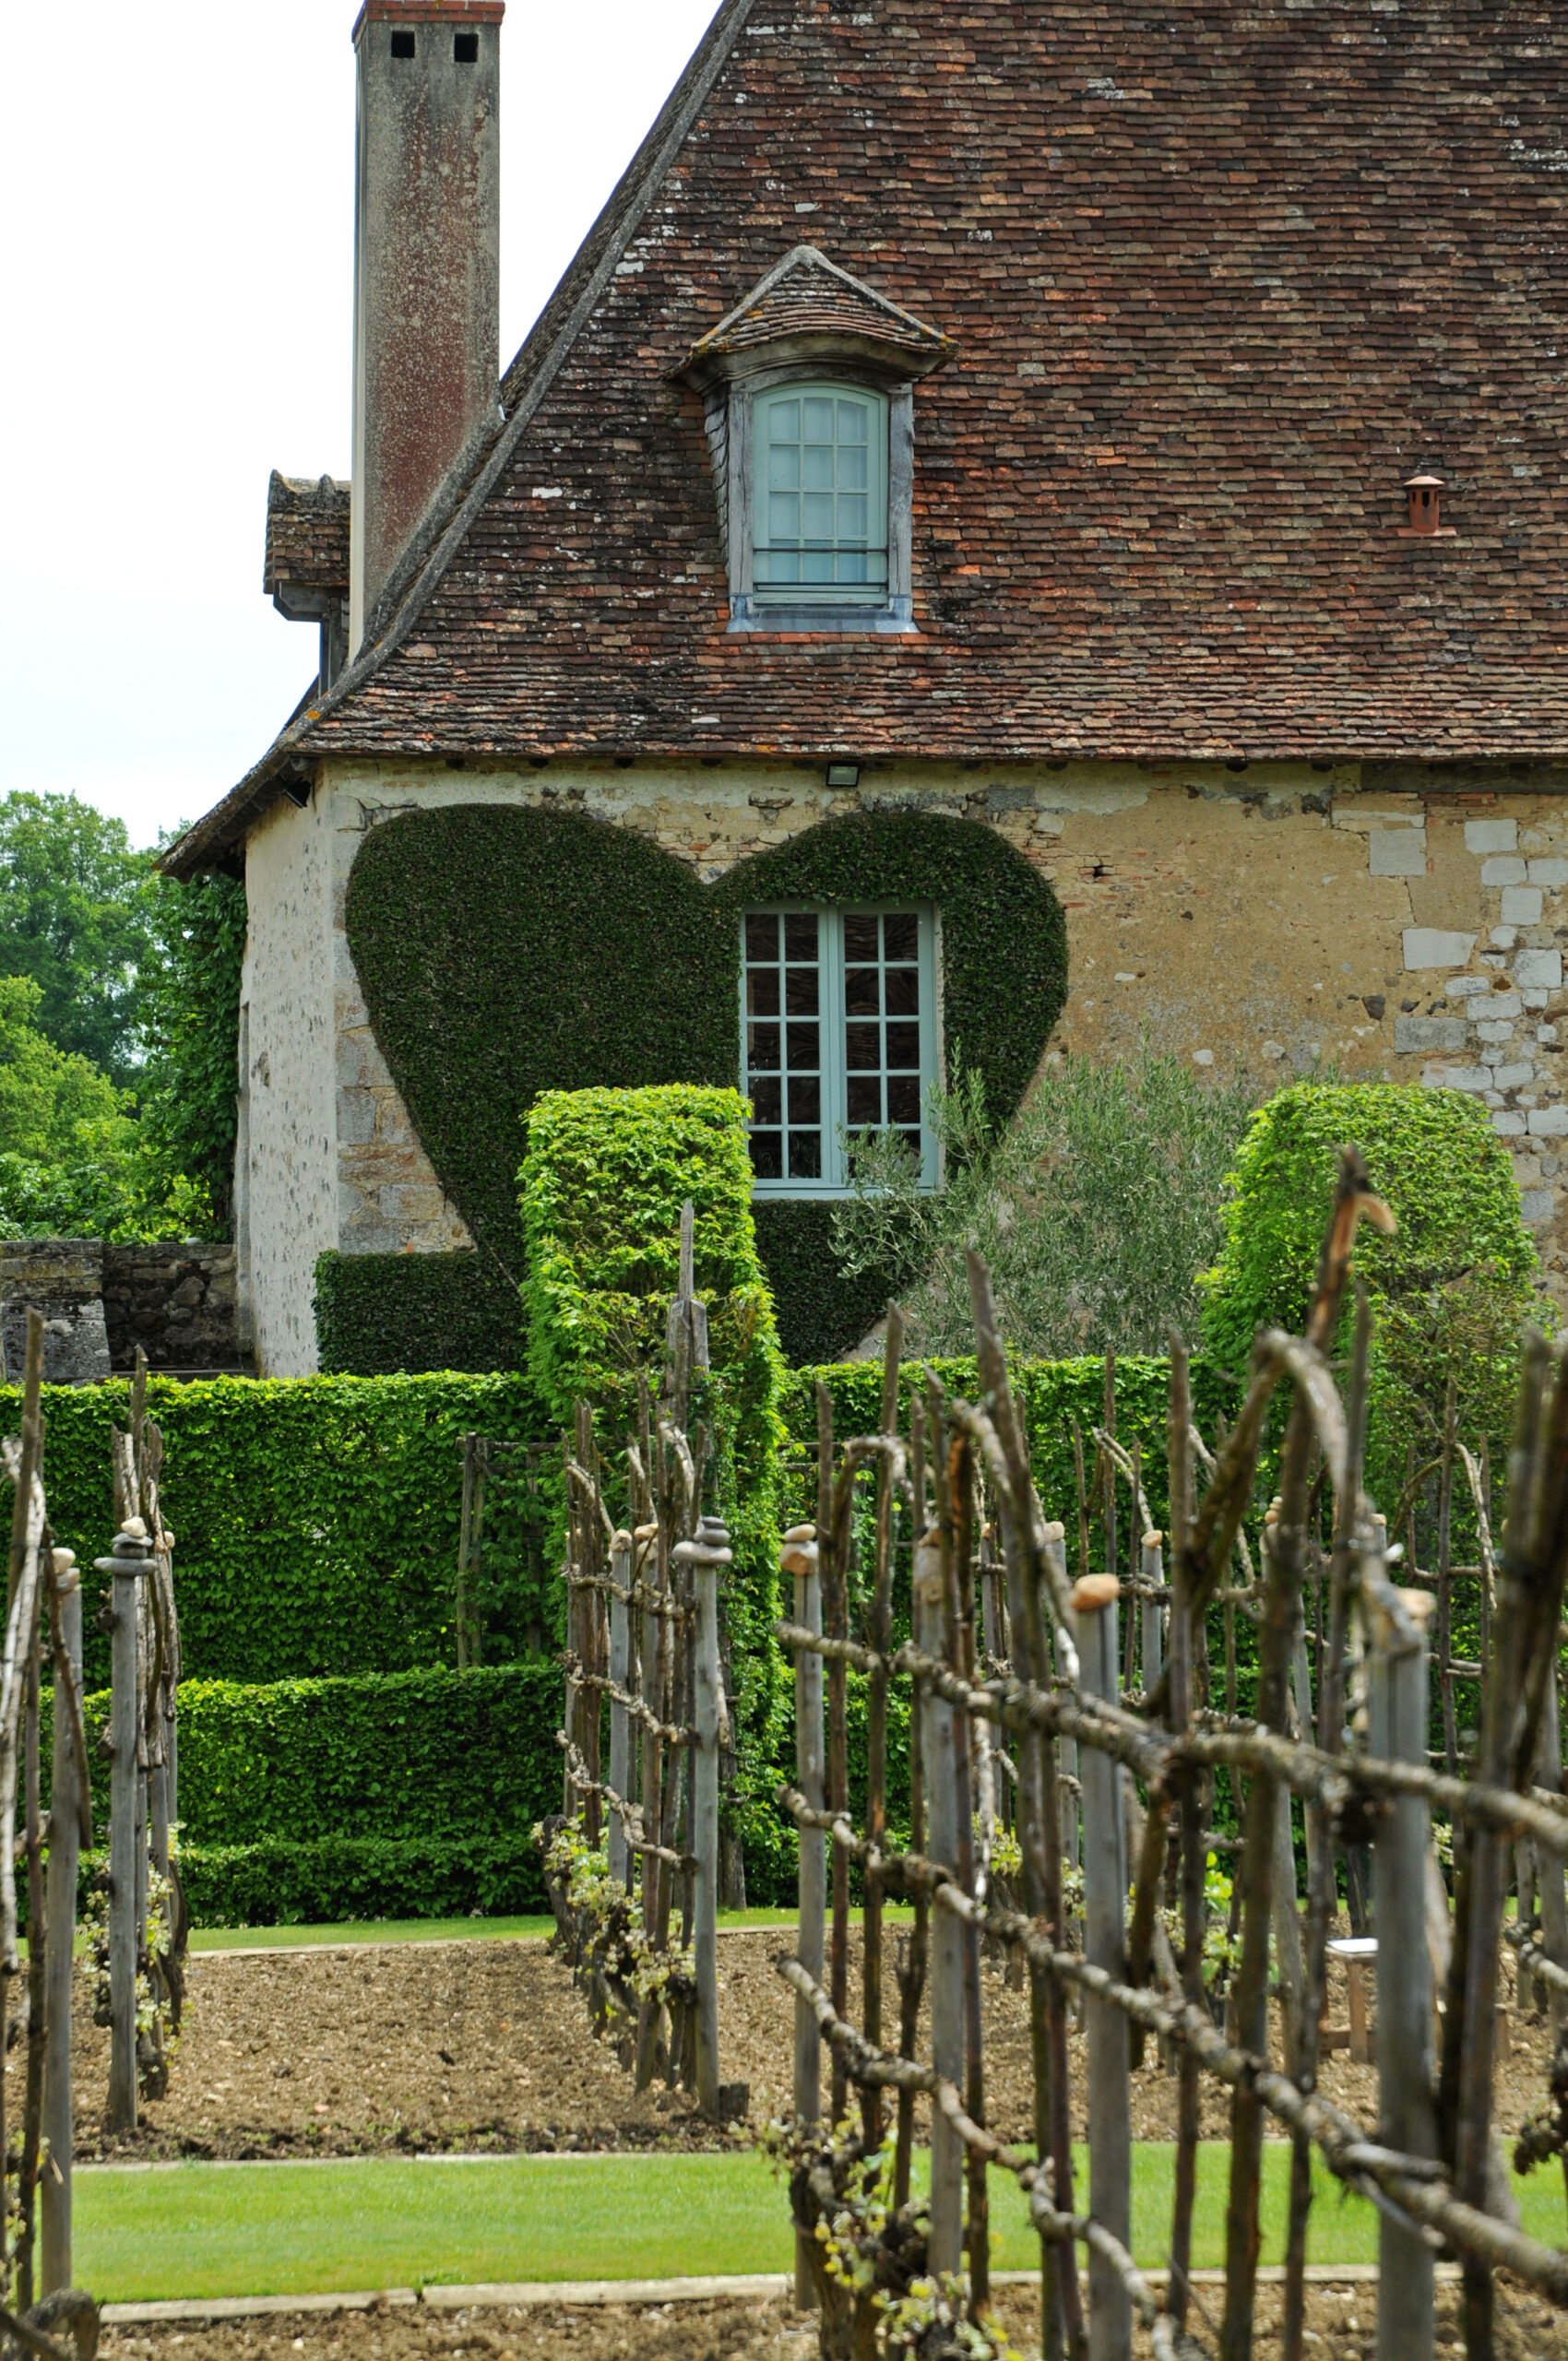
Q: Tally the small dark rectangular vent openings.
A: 2